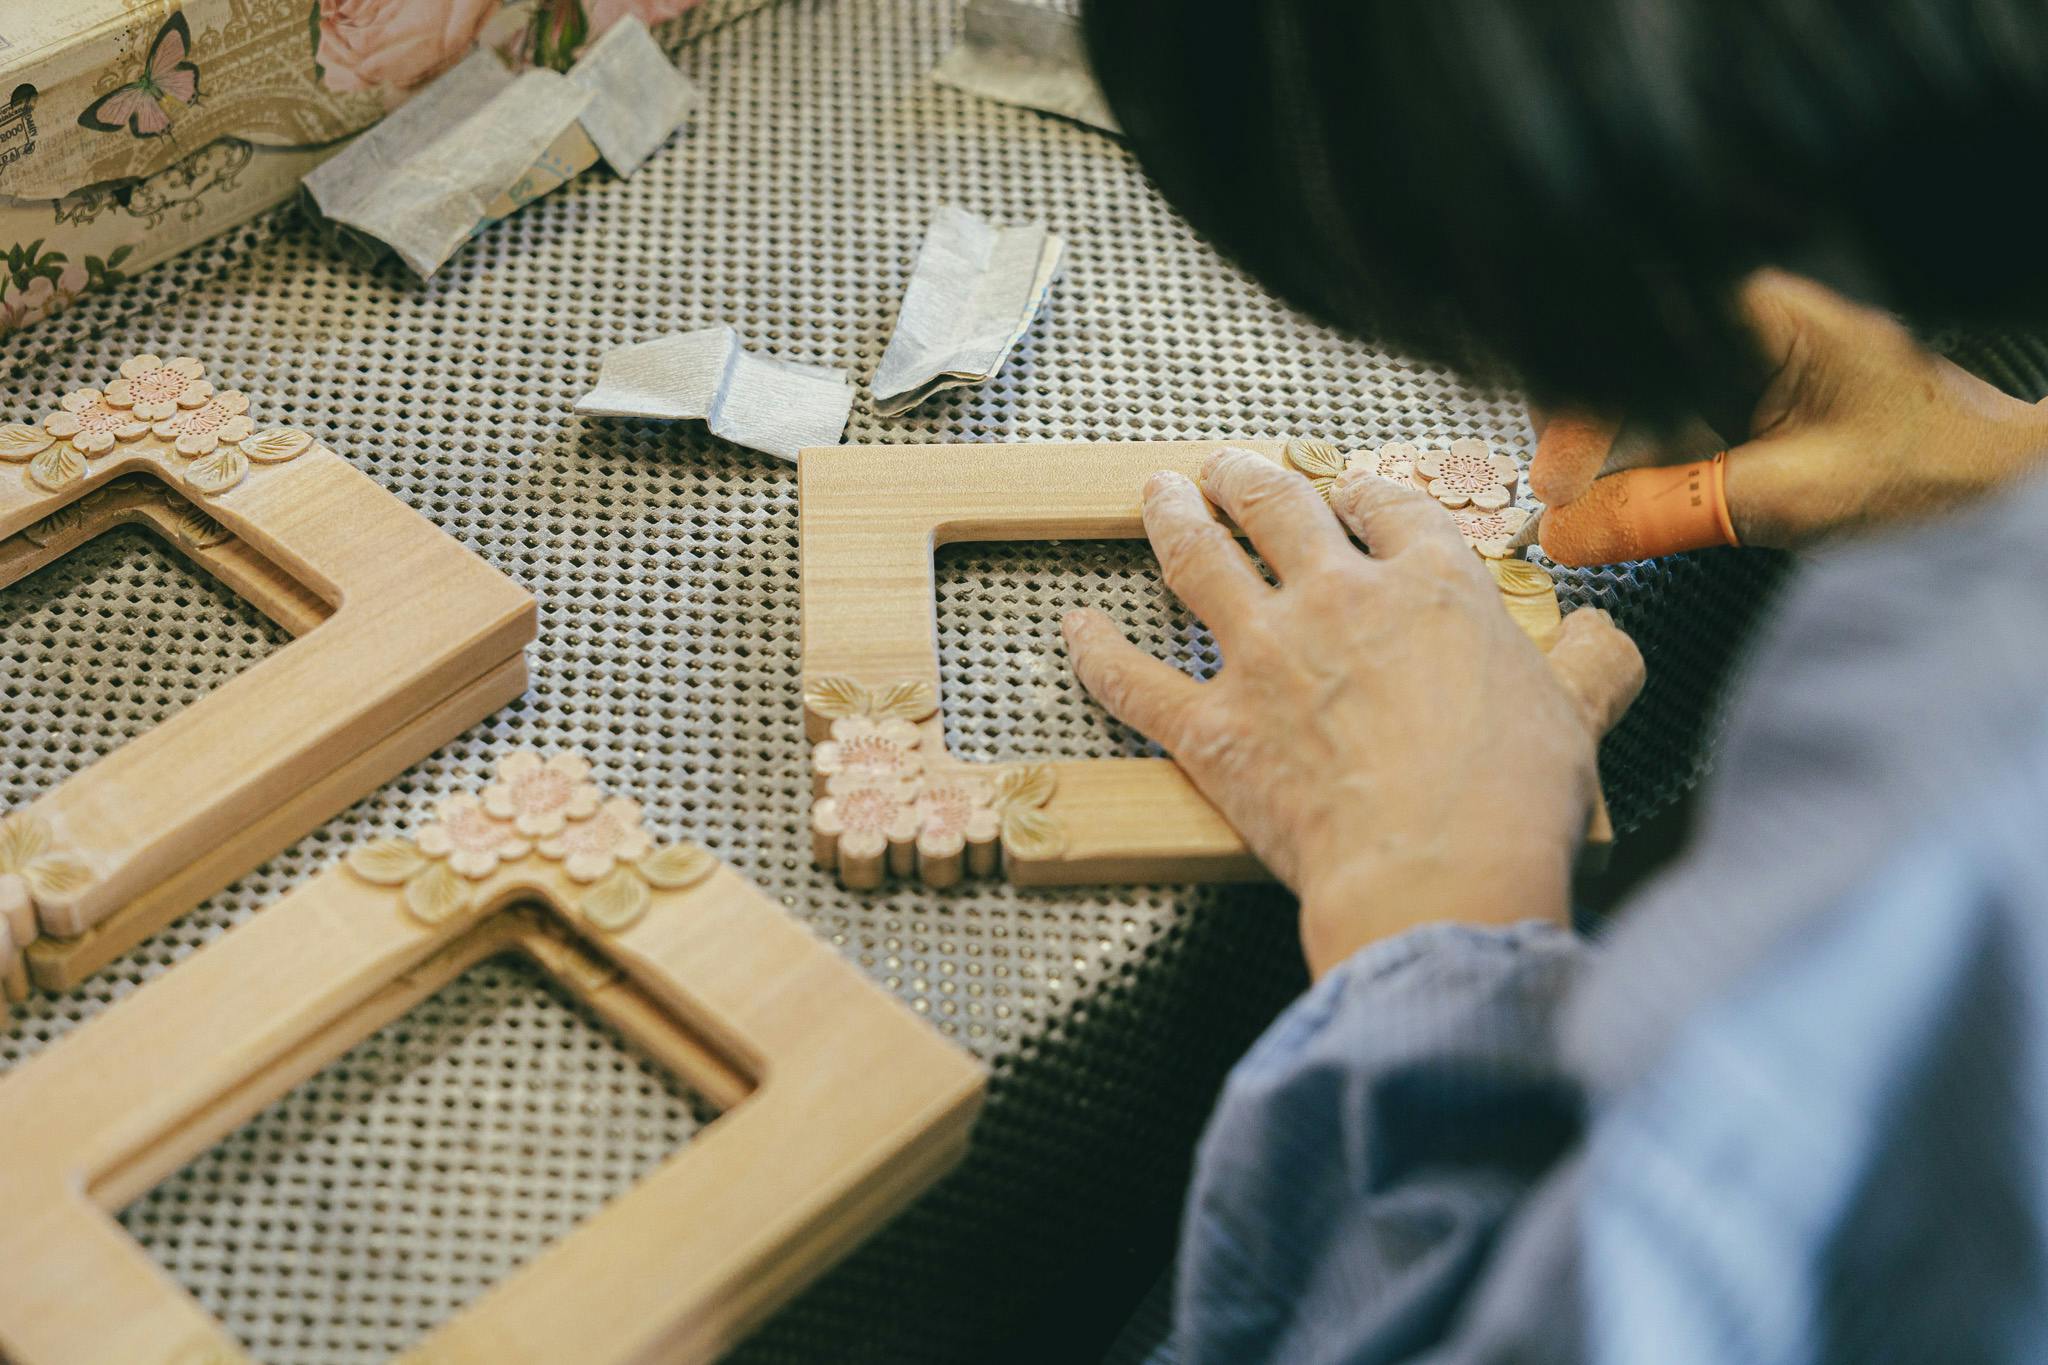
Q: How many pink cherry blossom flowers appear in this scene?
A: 12